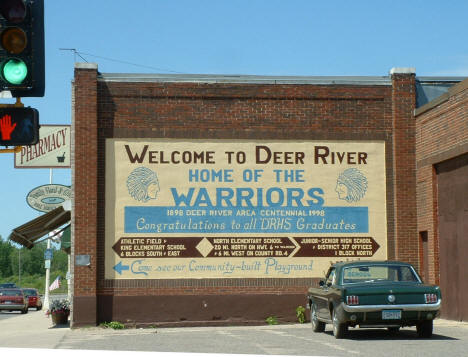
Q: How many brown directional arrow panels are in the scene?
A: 3